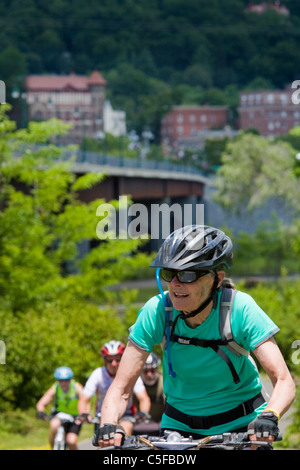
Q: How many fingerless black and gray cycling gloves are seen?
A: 2